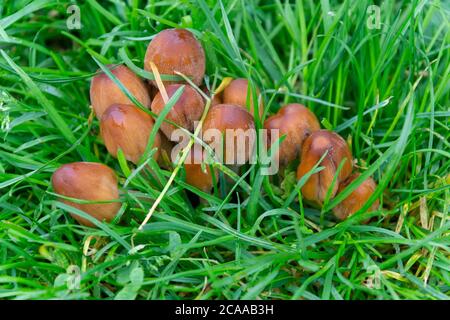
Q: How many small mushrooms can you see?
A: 11